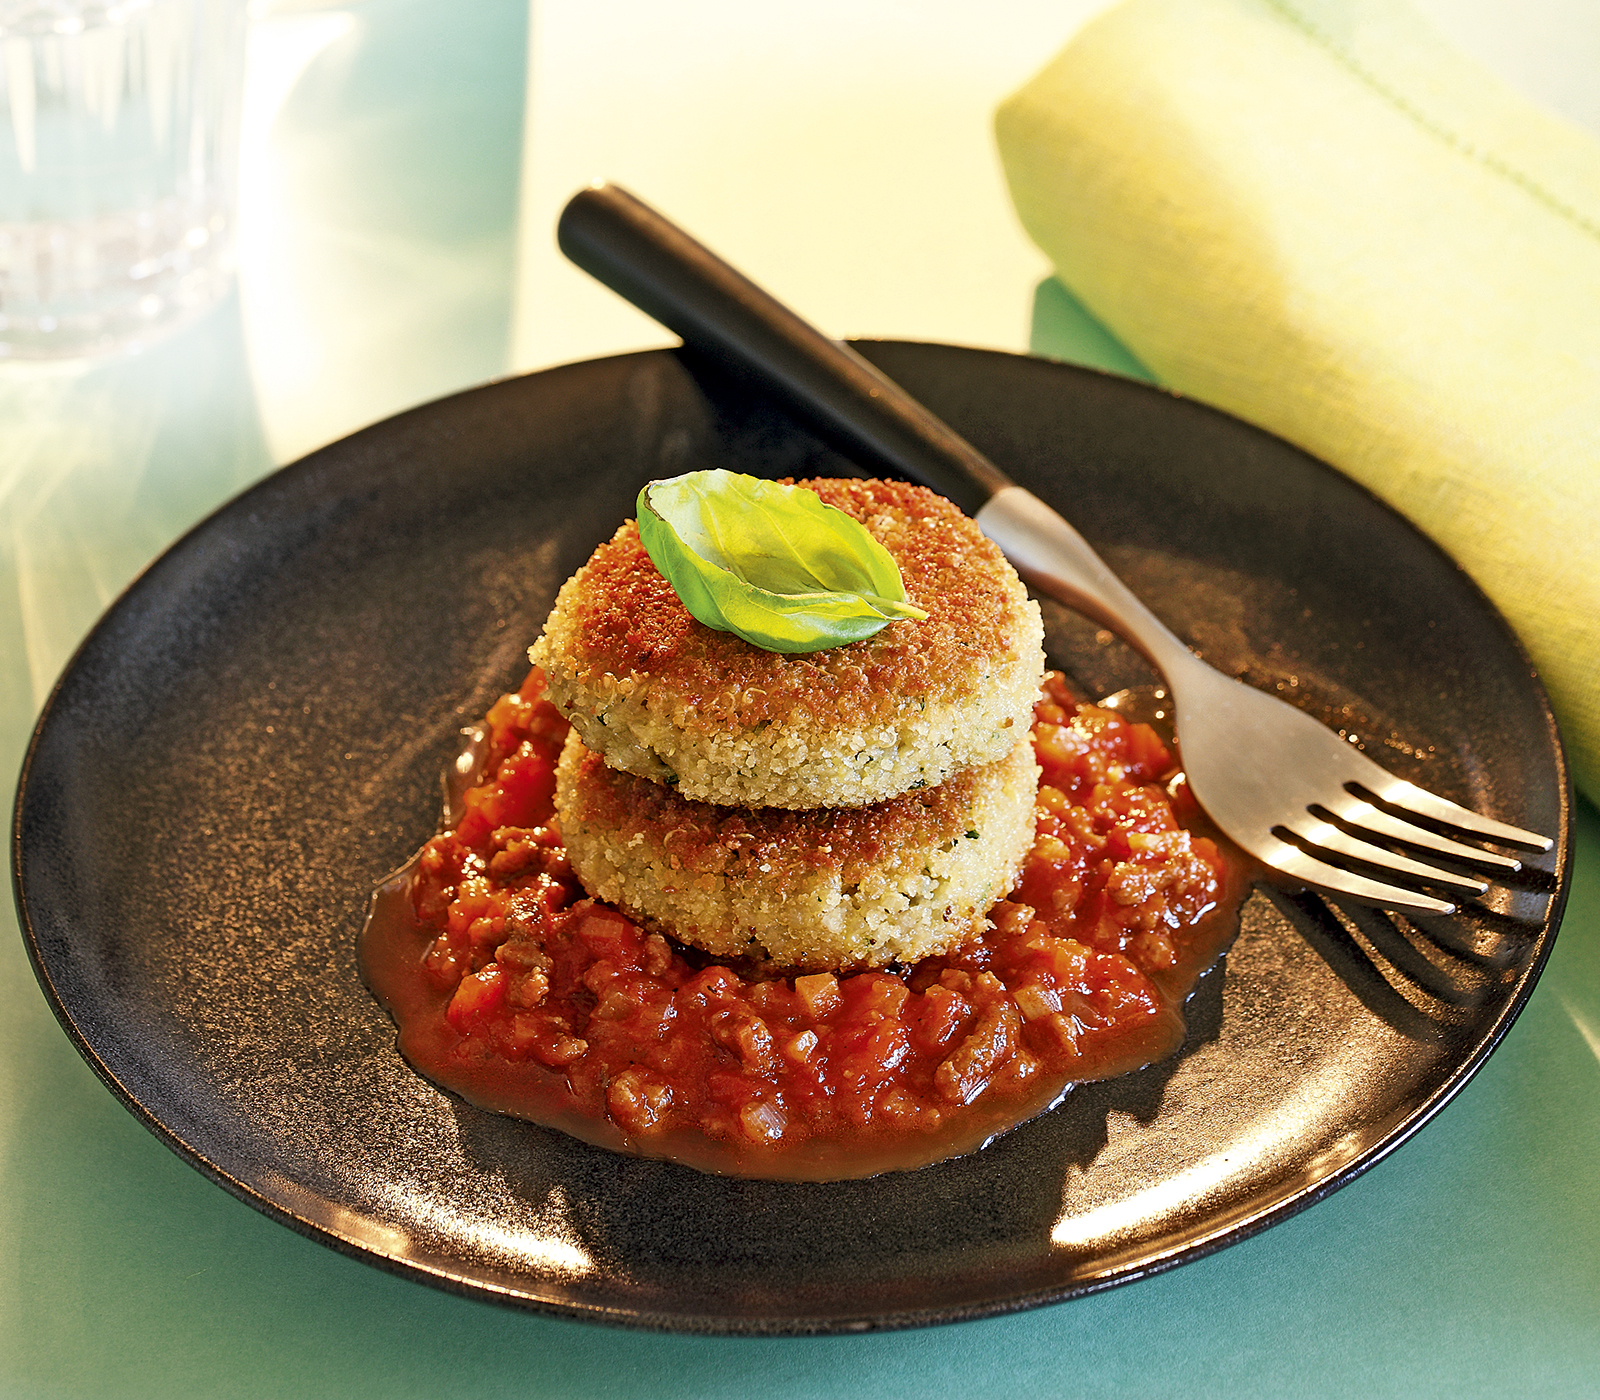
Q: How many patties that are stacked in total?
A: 2